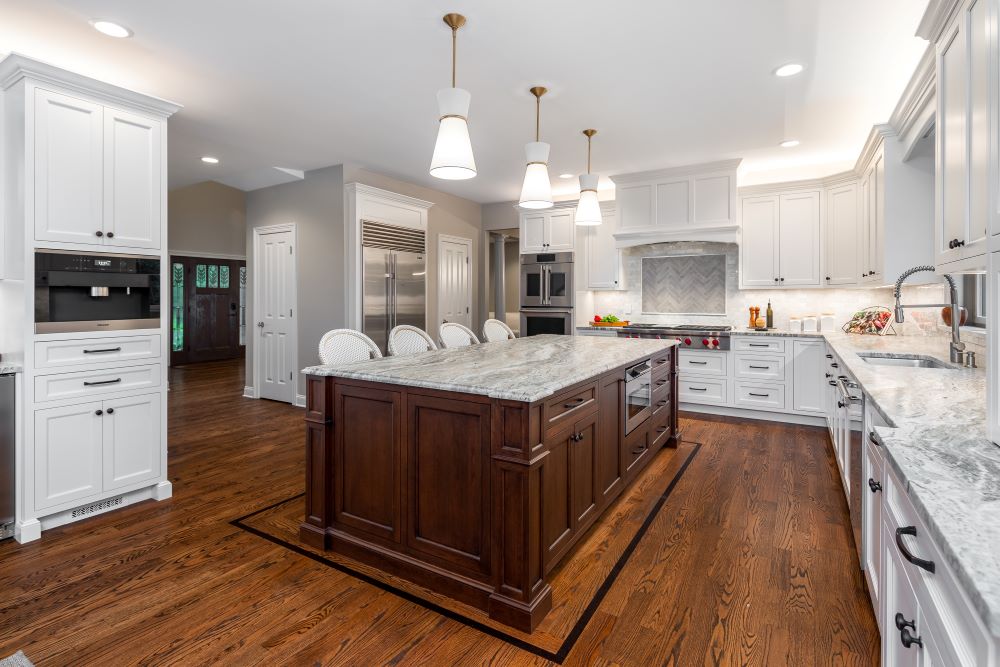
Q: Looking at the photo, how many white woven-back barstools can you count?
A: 4